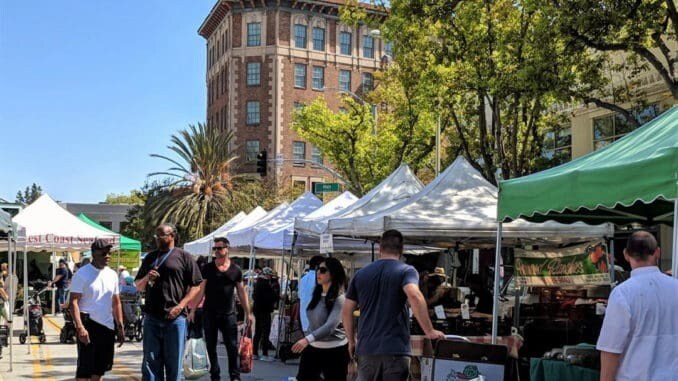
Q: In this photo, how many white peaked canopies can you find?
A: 8